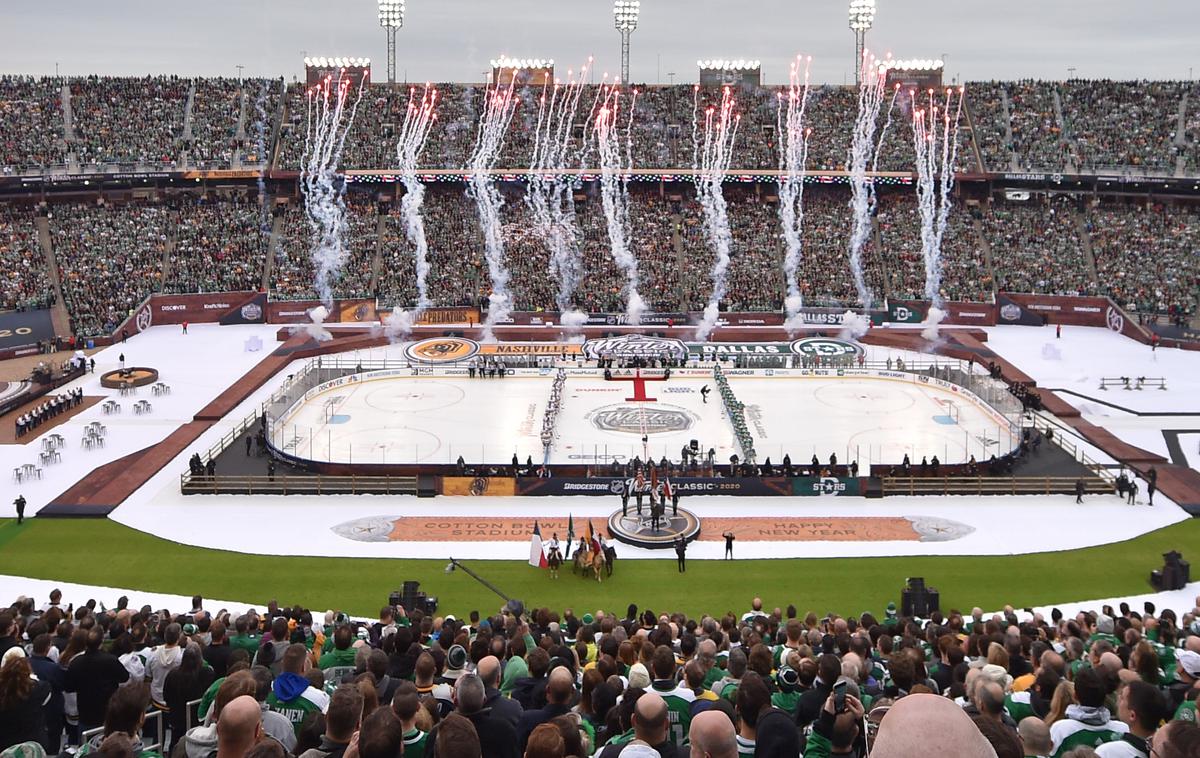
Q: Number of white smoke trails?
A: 9